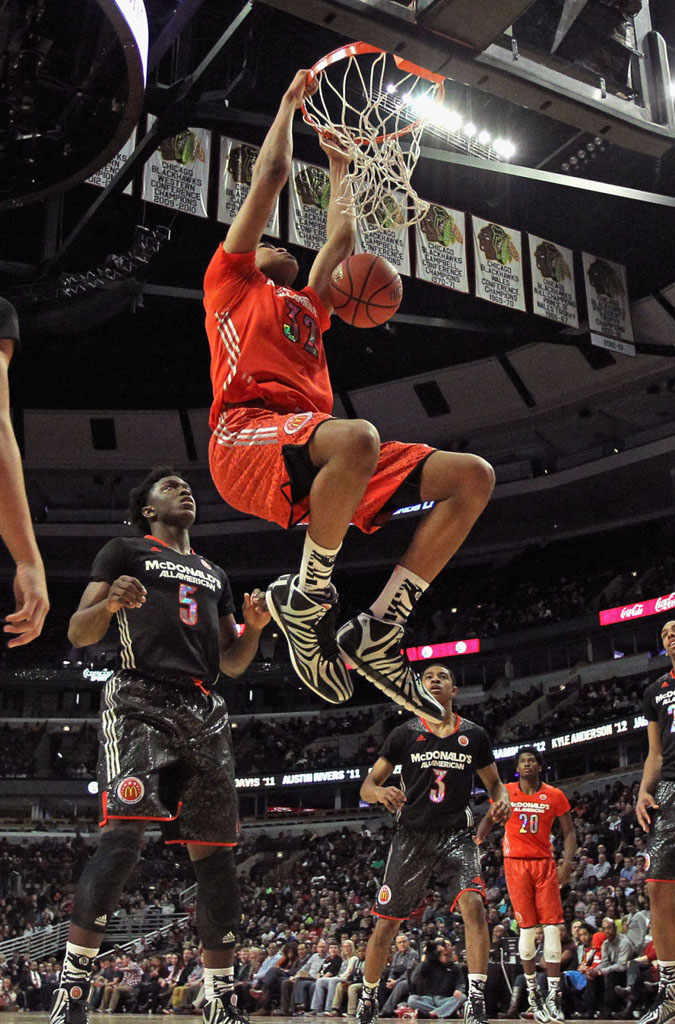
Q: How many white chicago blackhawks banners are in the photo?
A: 9